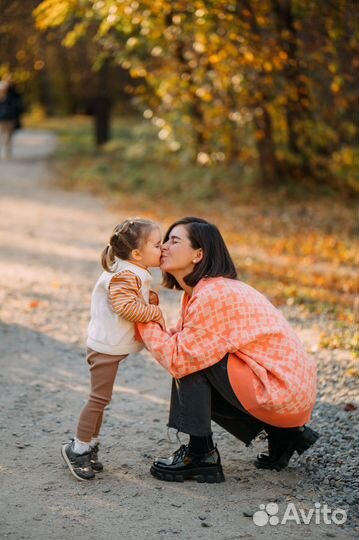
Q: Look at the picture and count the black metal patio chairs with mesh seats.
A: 0